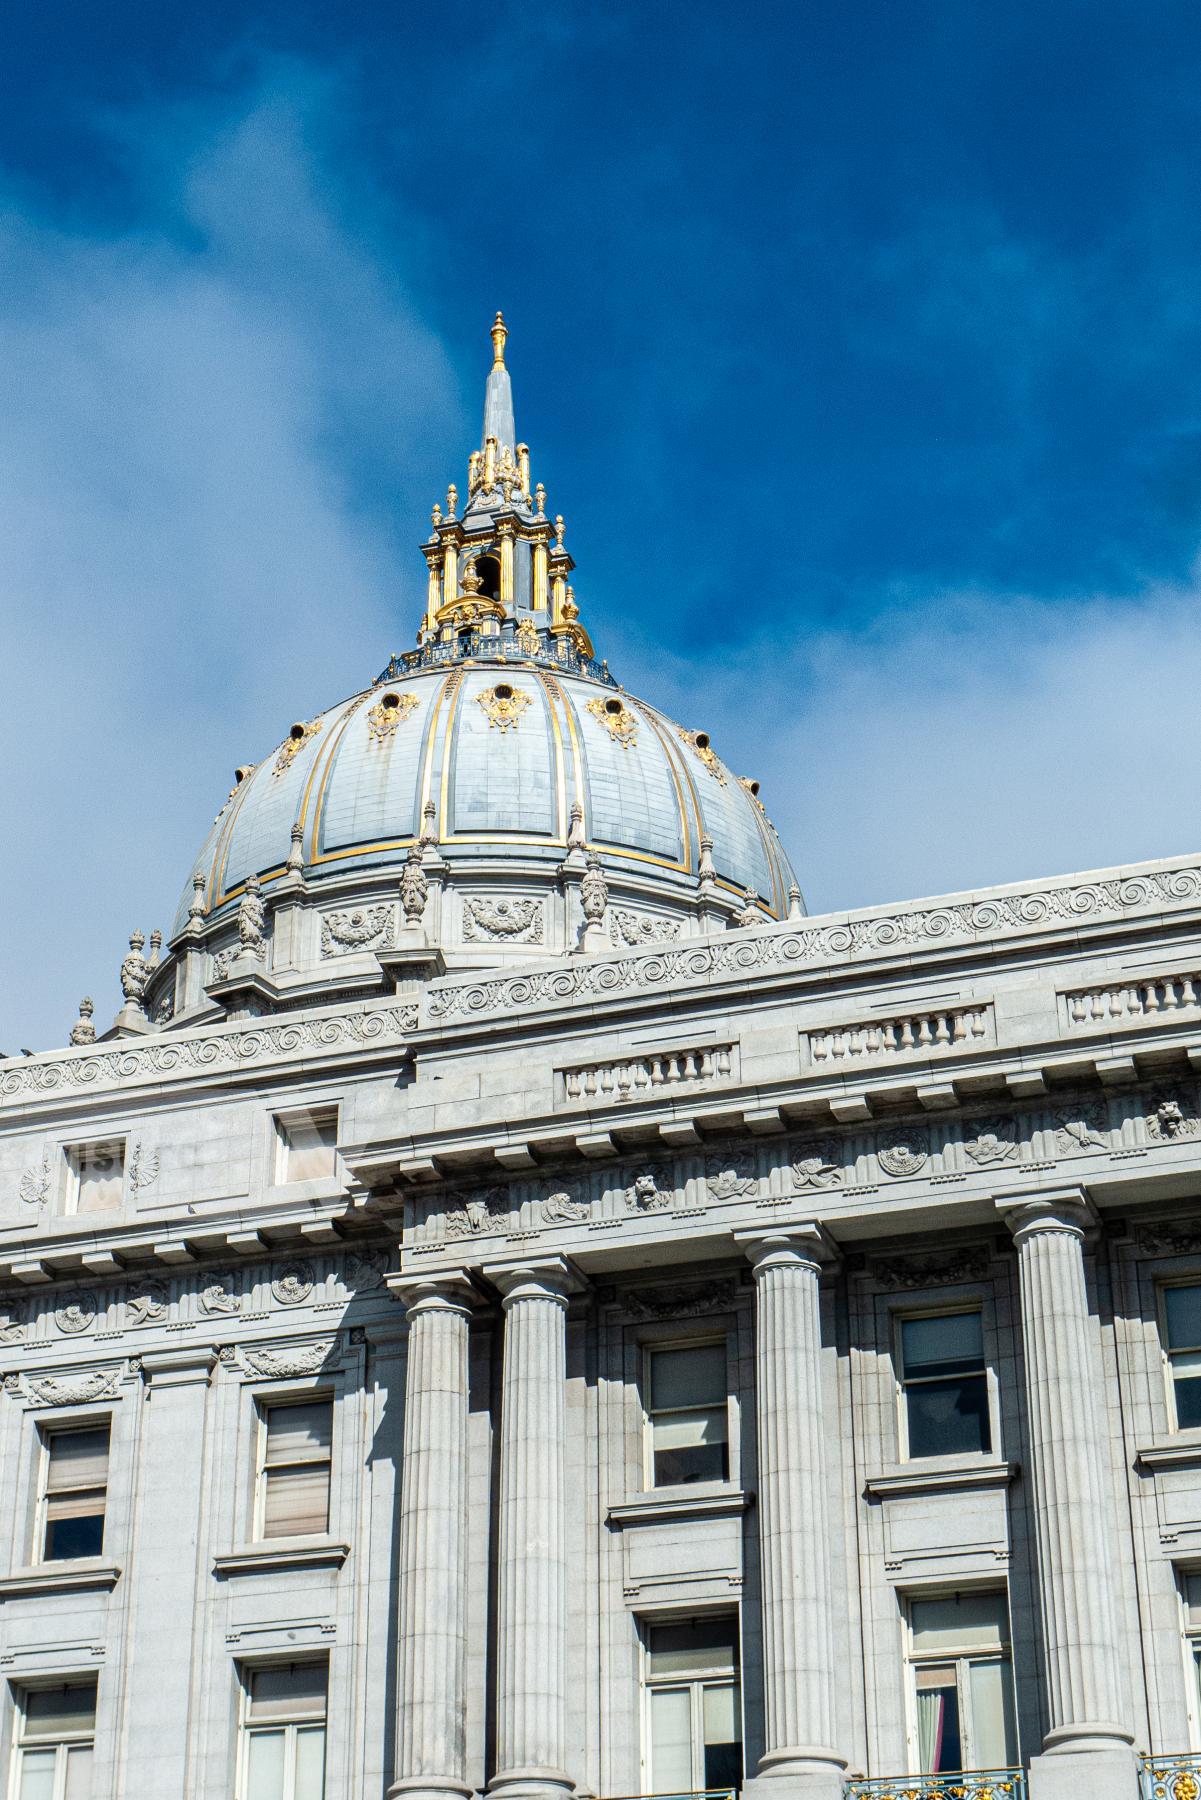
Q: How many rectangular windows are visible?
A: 12